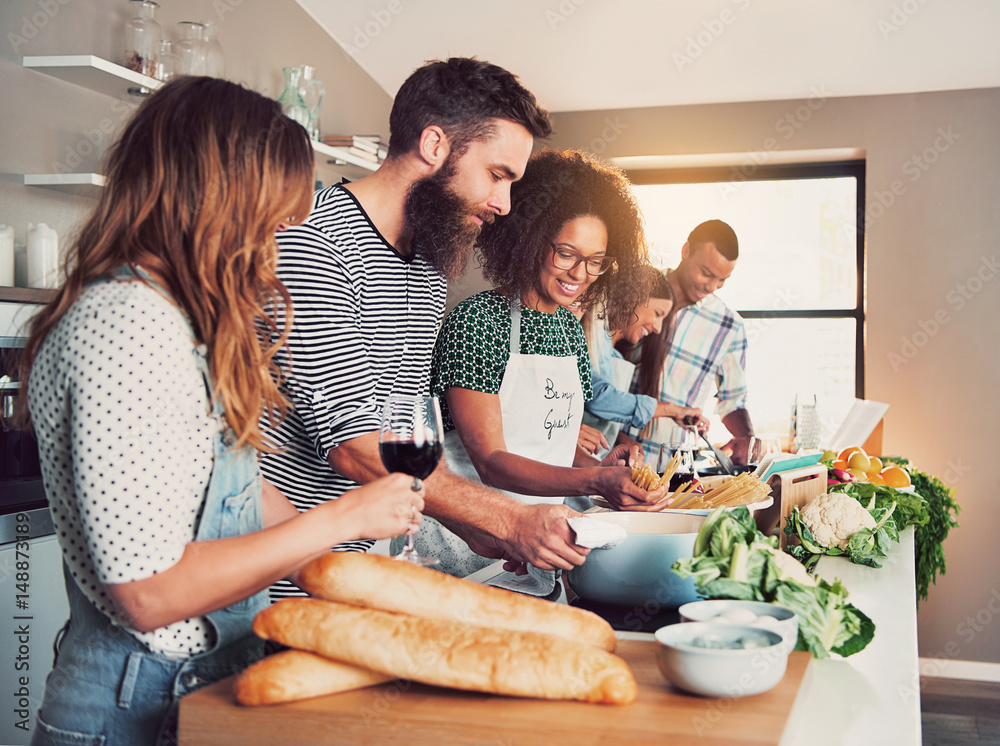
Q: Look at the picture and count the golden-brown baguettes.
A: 3